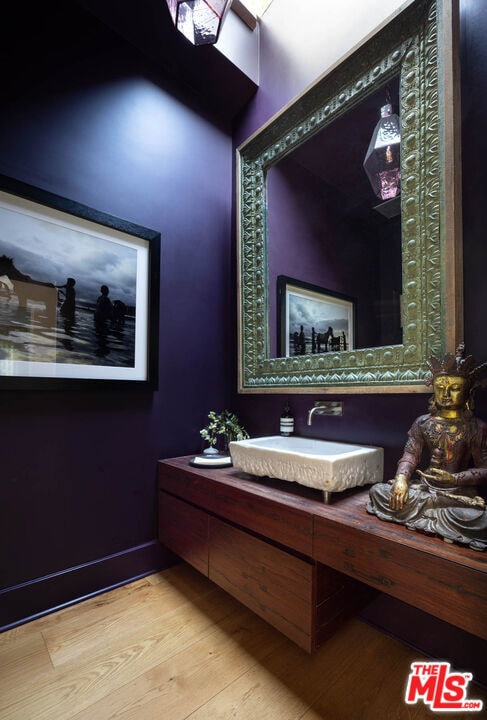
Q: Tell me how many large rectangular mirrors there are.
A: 1